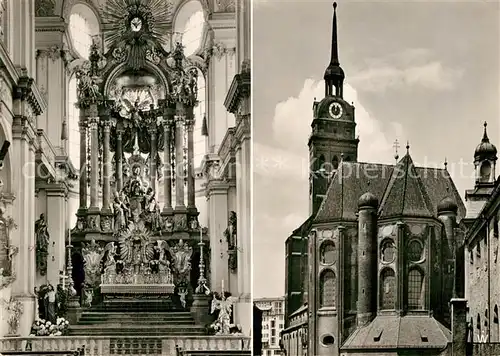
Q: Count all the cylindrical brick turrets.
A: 2